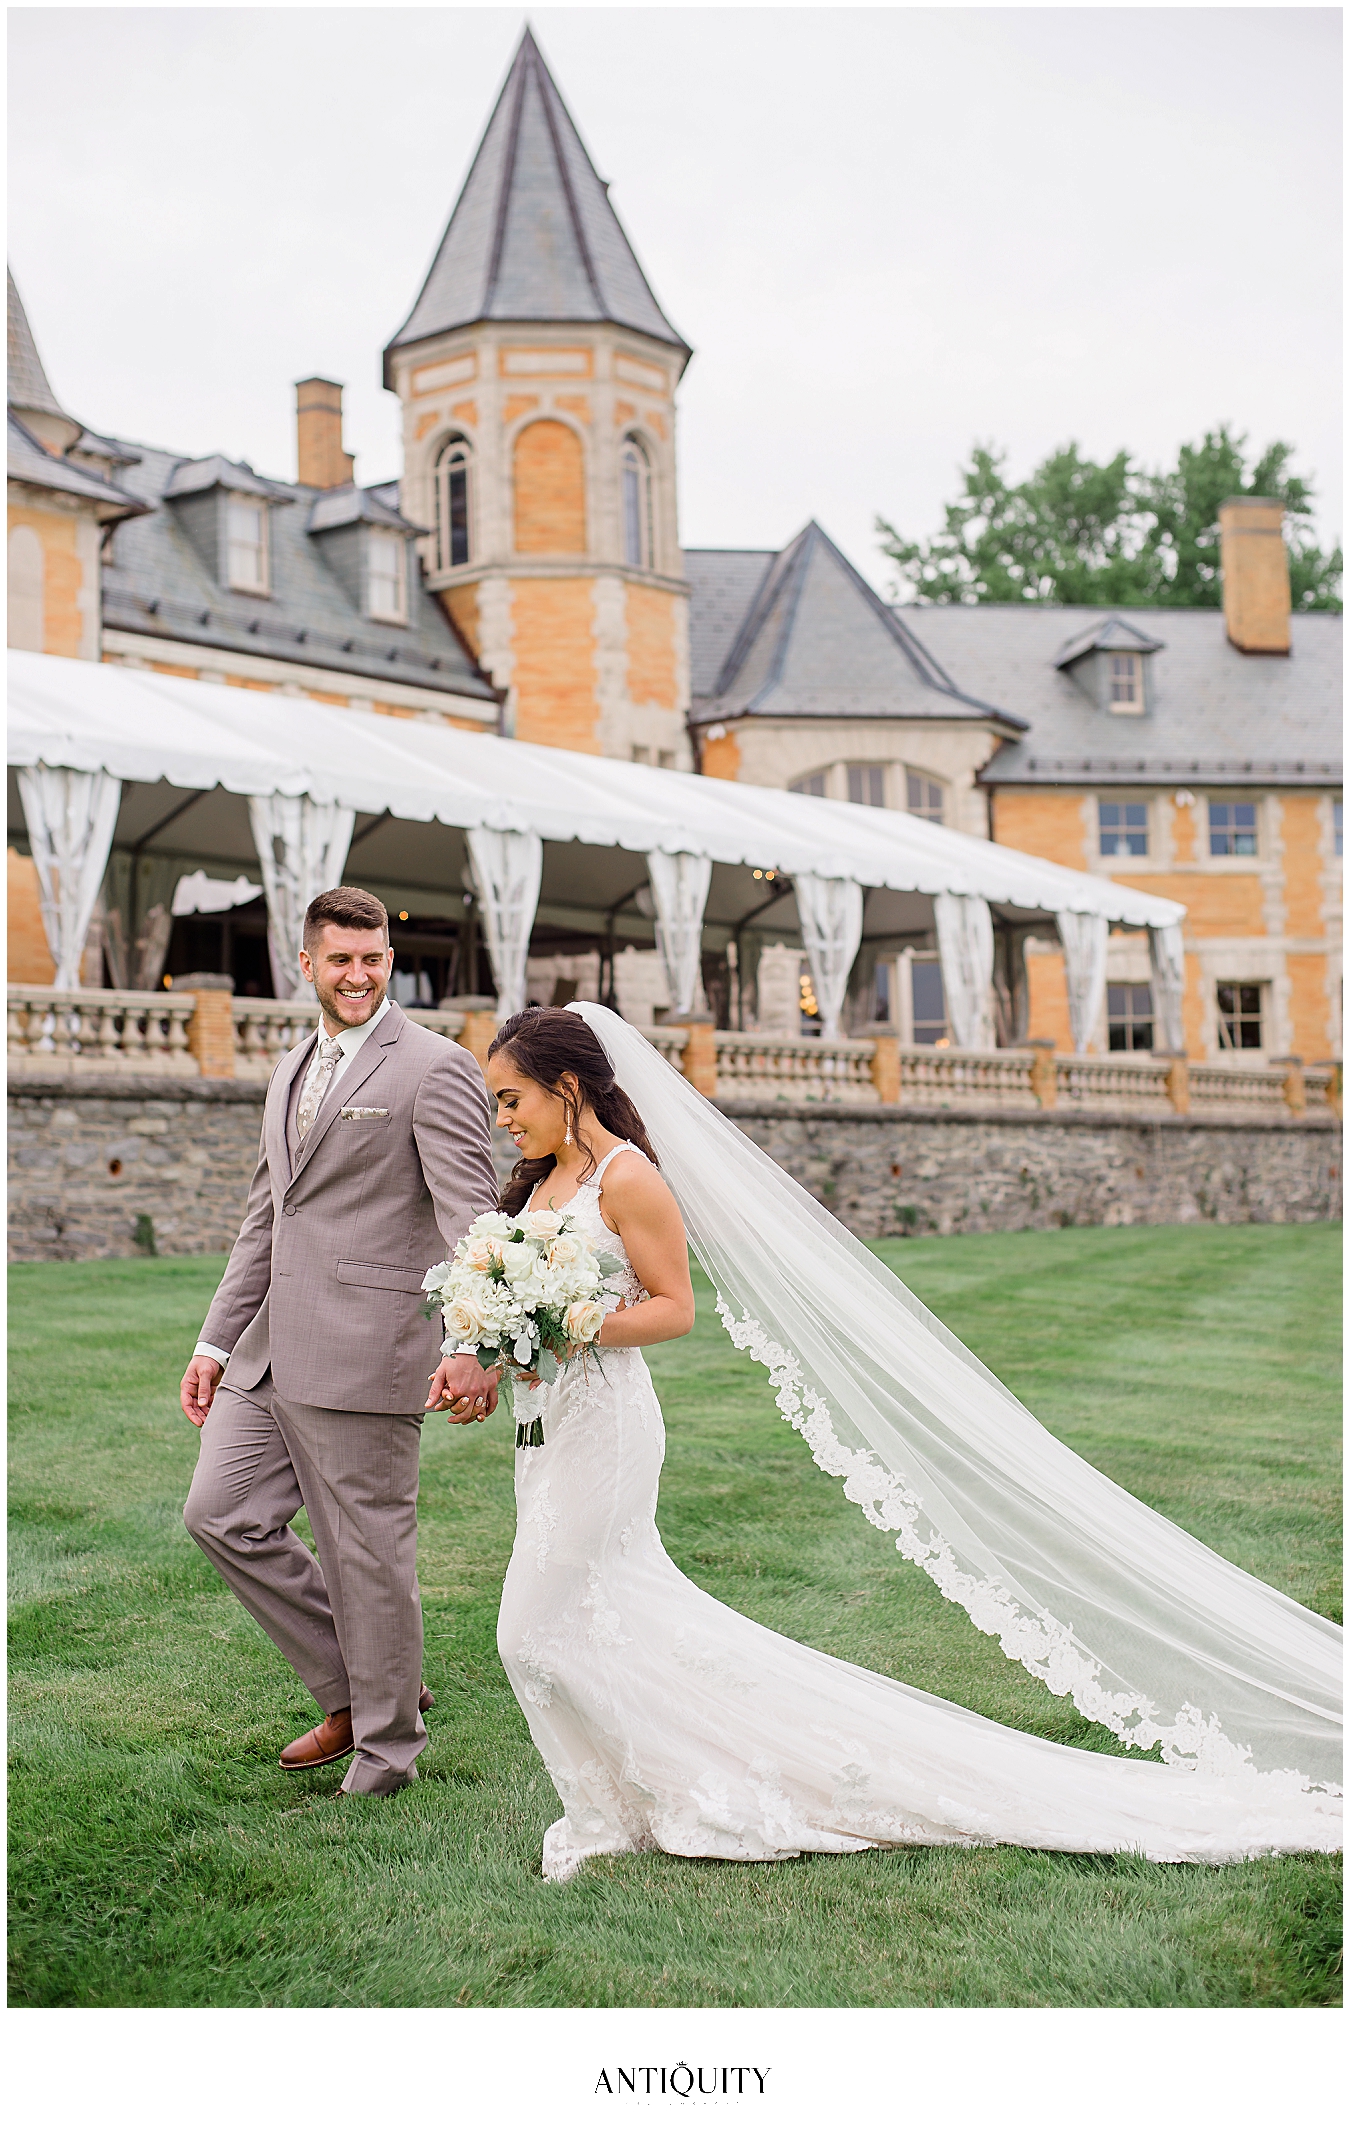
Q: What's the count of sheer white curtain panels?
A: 8